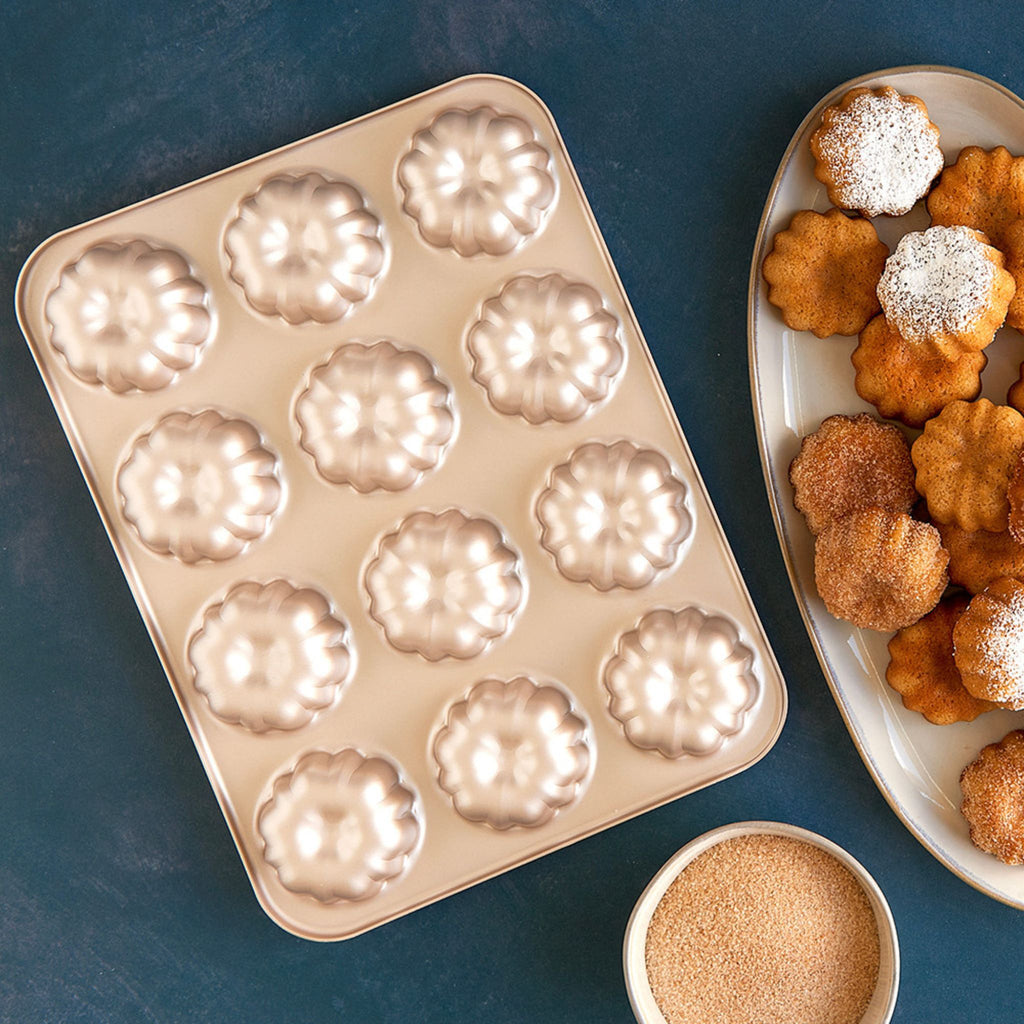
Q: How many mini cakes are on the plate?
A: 15